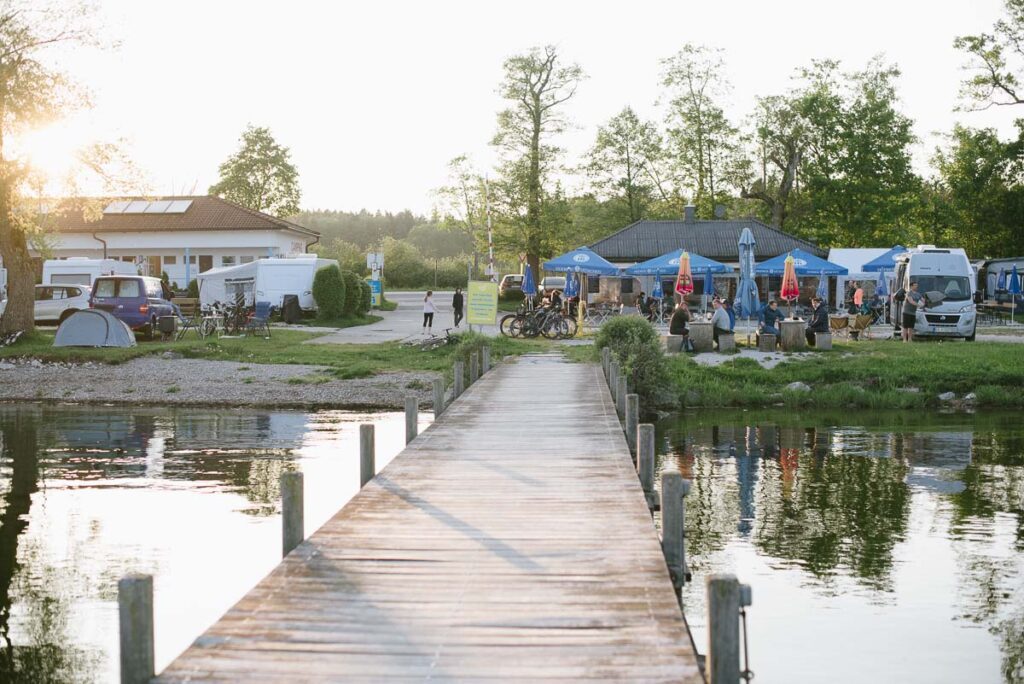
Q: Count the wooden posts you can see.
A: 15